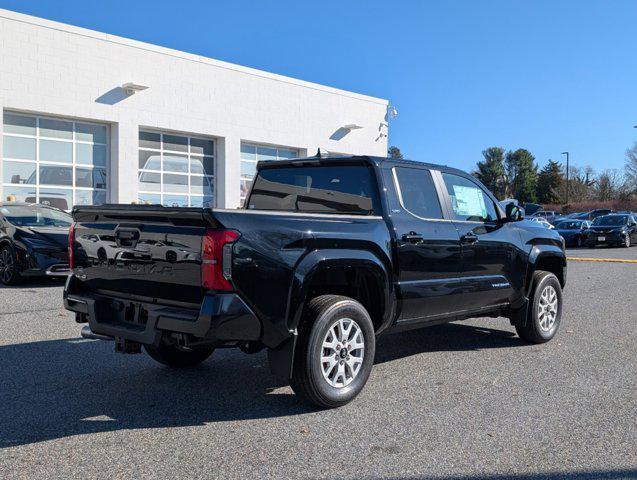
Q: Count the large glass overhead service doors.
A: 3